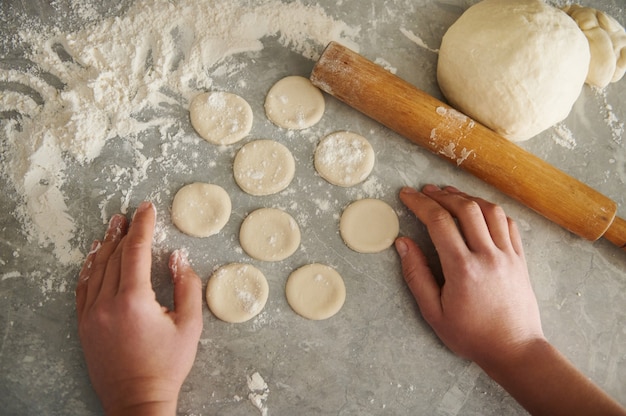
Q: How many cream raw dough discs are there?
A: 9